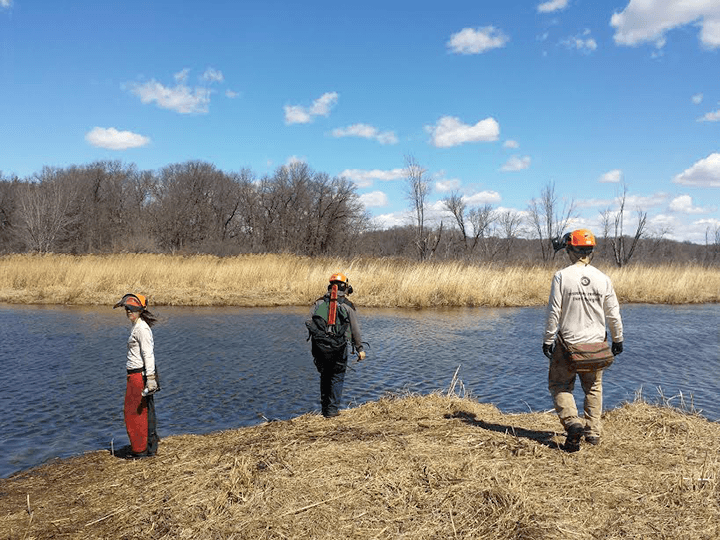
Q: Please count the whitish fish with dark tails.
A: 0